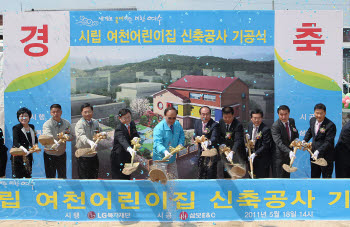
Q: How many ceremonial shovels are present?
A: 10